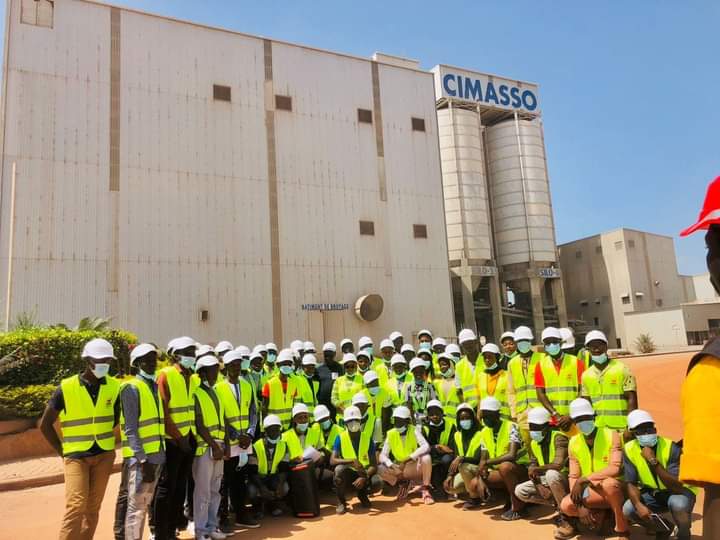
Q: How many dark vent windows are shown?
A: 6